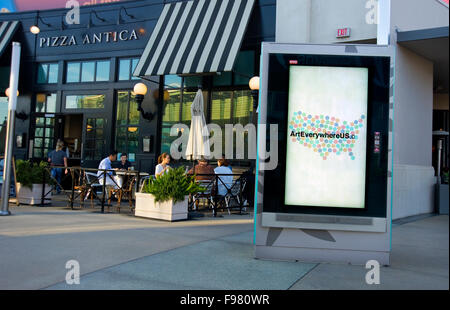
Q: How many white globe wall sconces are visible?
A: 3